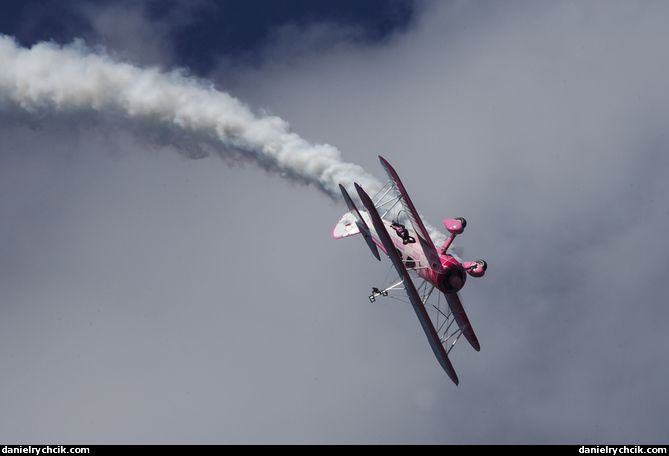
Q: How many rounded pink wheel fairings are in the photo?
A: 2